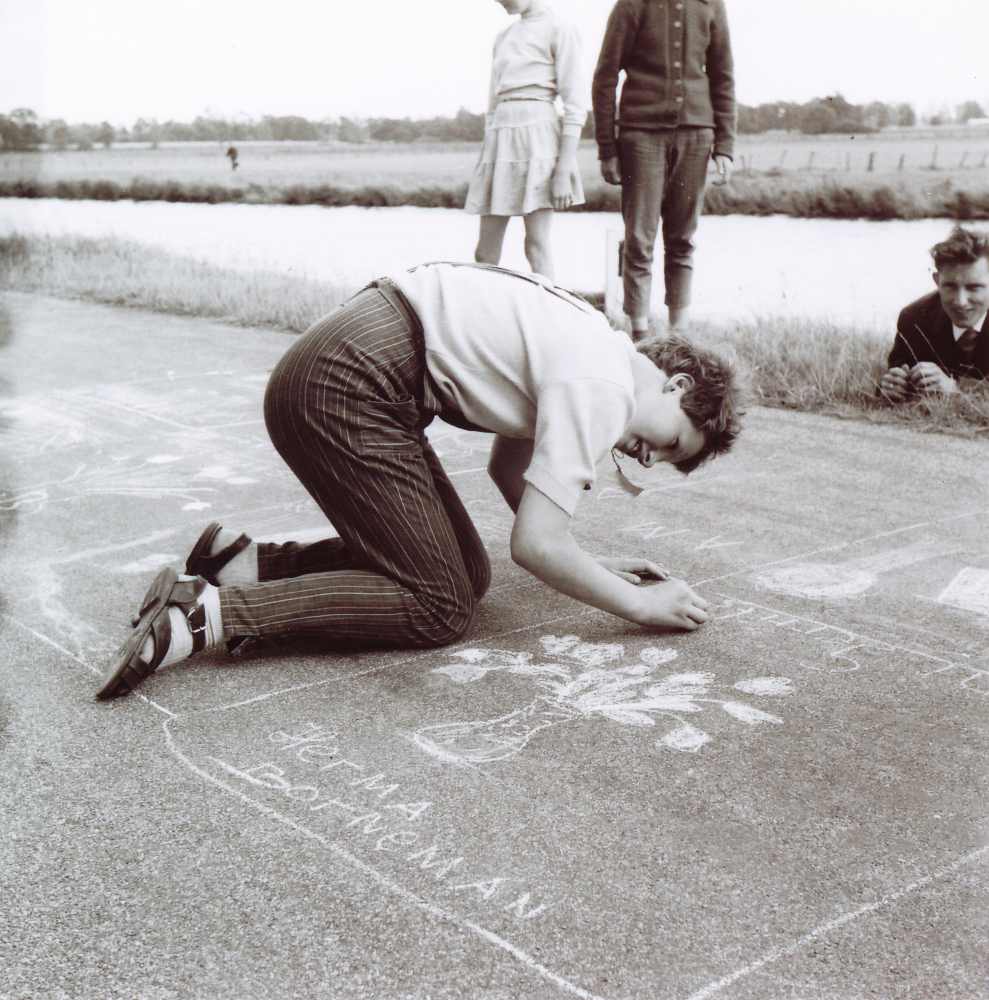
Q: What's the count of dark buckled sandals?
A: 2